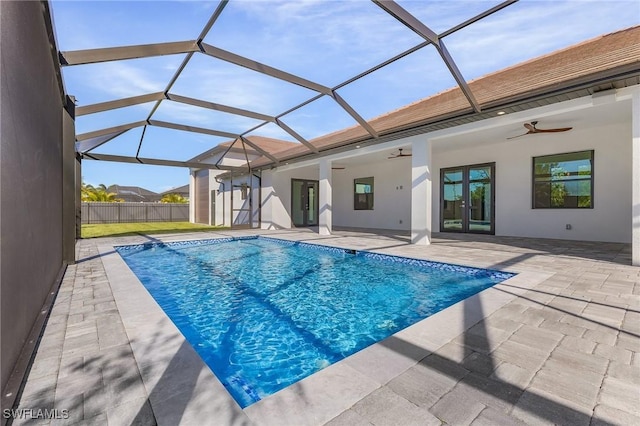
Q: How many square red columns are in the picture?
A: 0